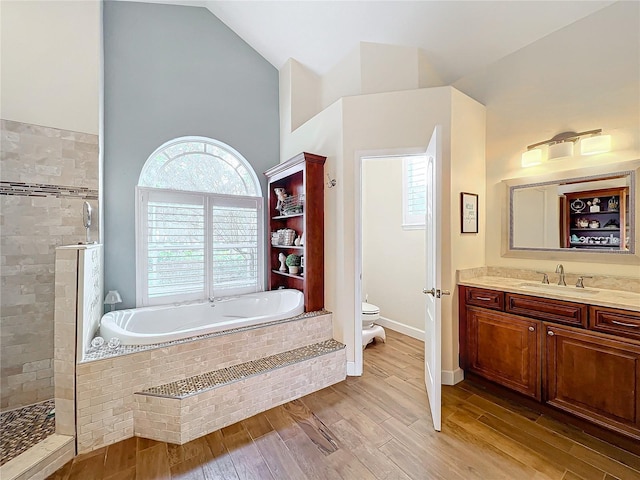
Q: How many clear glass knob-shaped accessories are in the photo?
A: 2